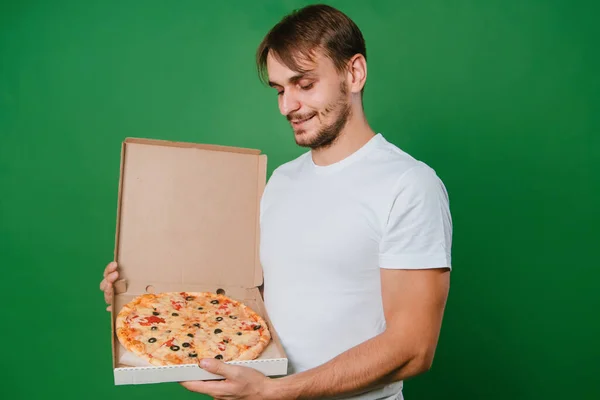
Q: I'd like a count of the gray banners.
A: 0